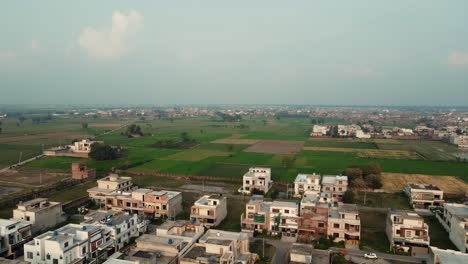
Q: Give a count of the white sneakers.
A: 0